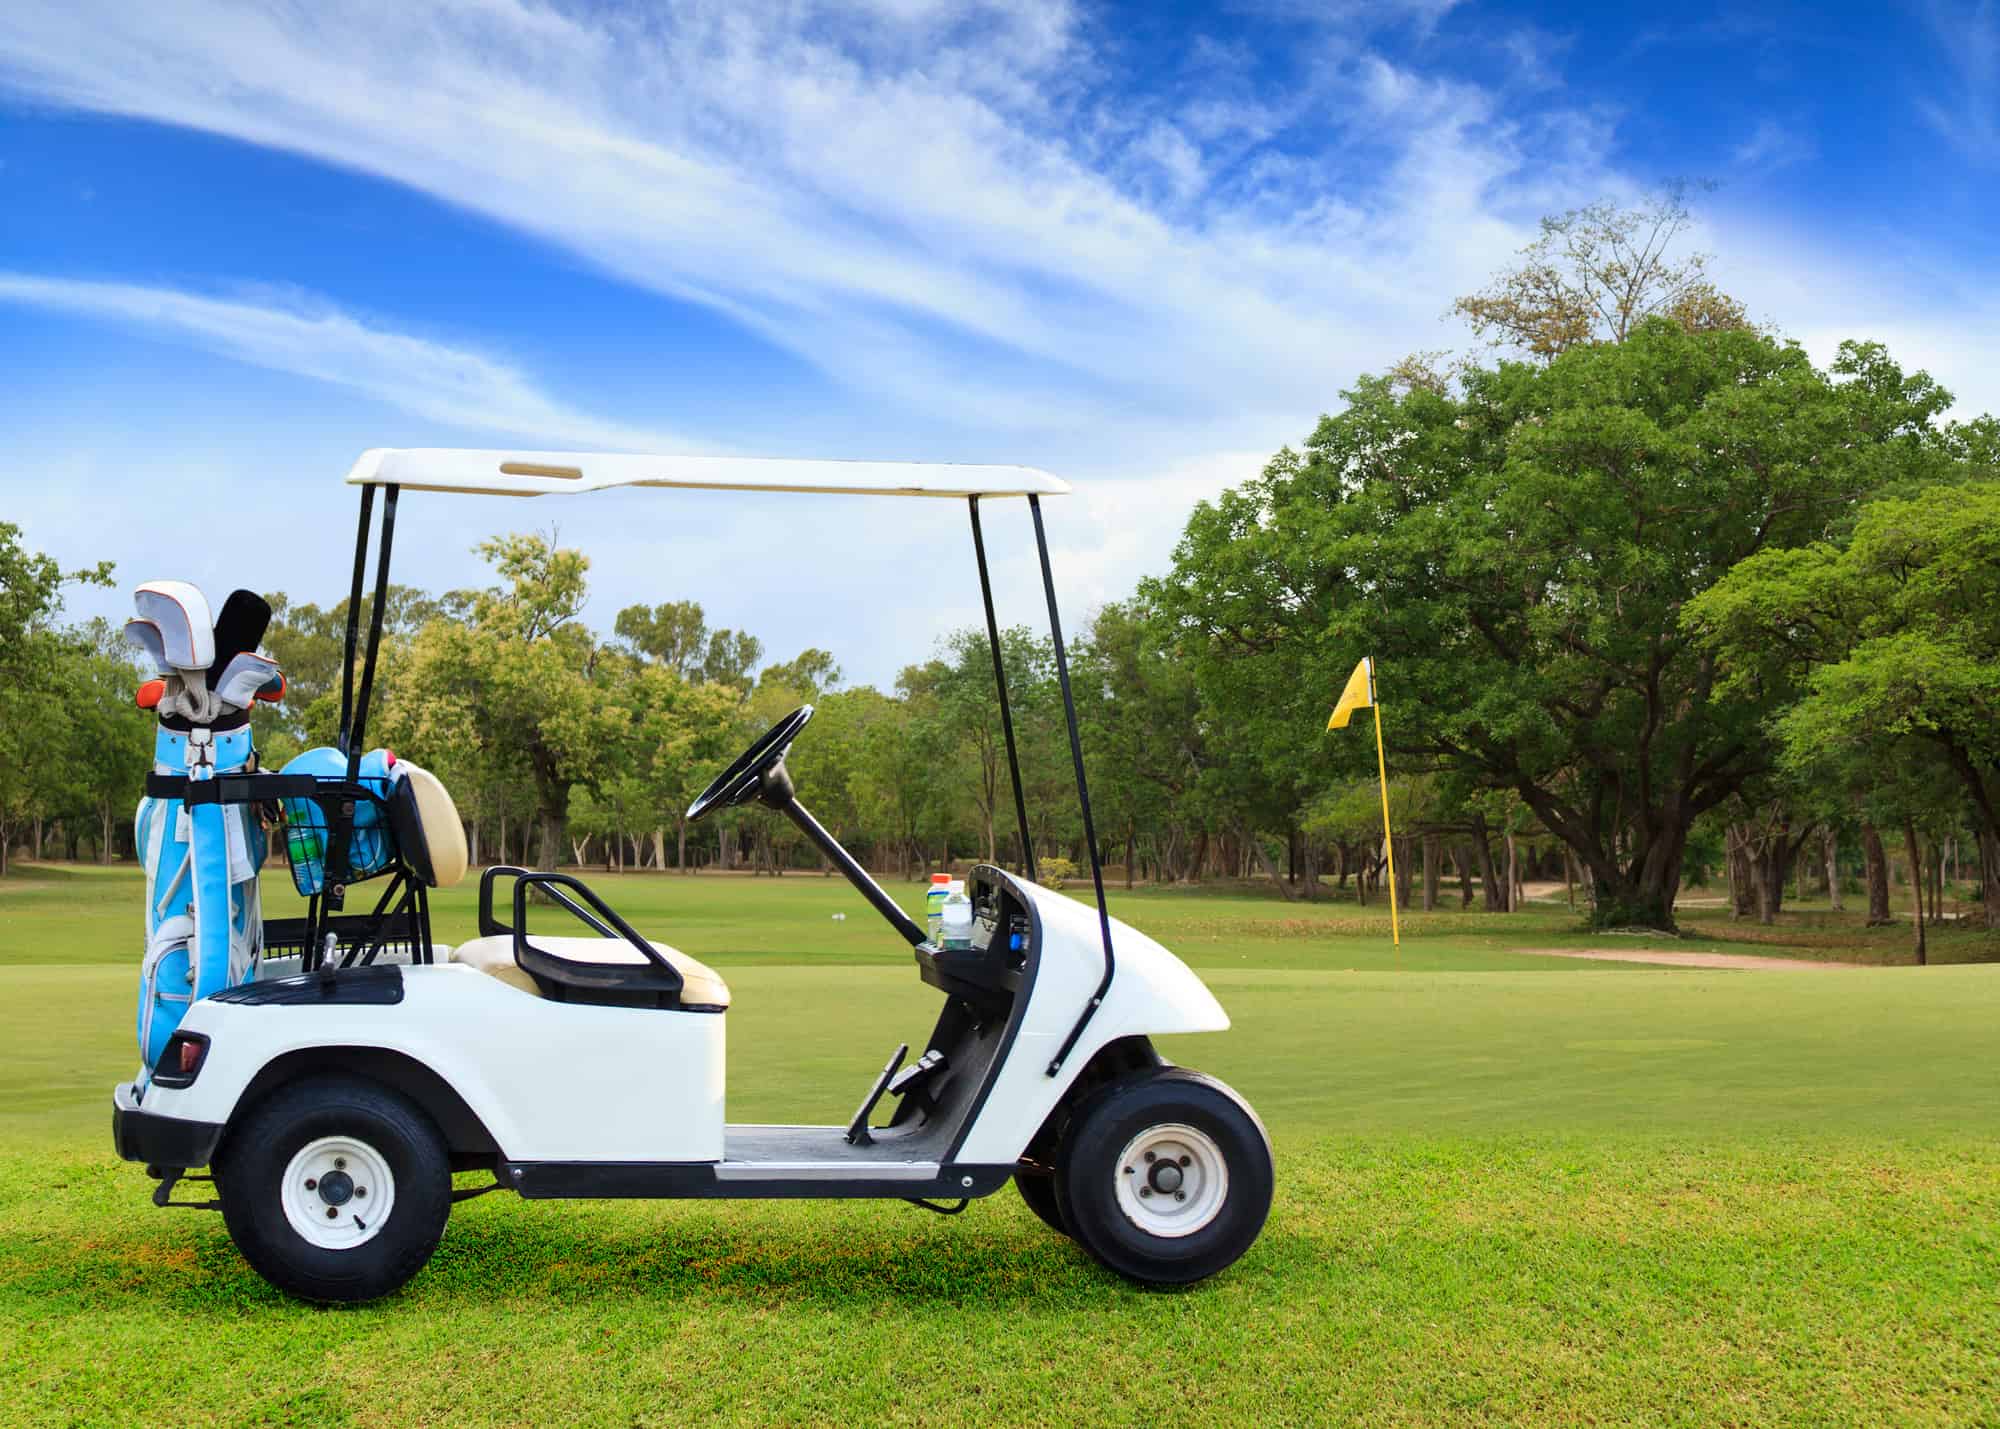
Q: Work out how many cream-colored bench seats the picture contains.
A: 1